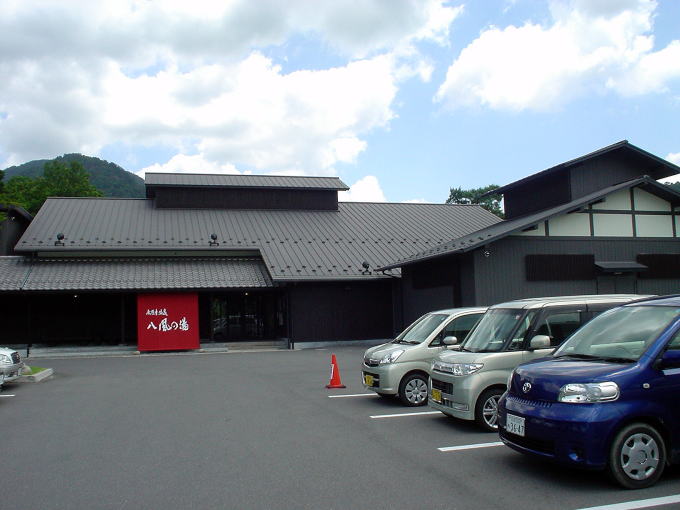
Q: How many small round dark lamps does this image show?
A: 3